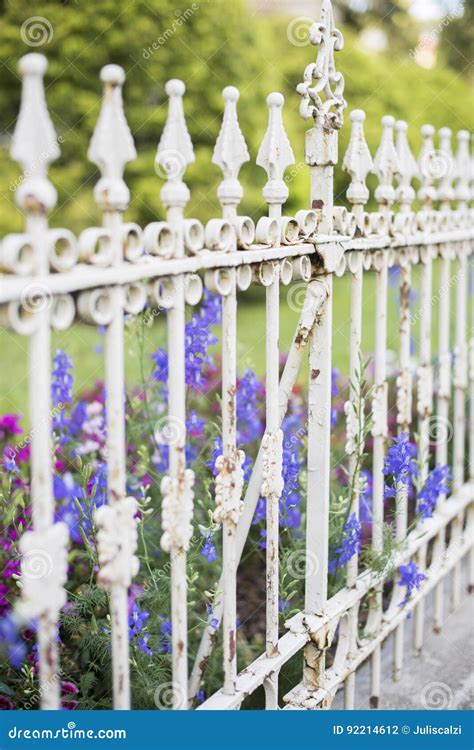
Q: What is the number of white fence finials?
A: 12